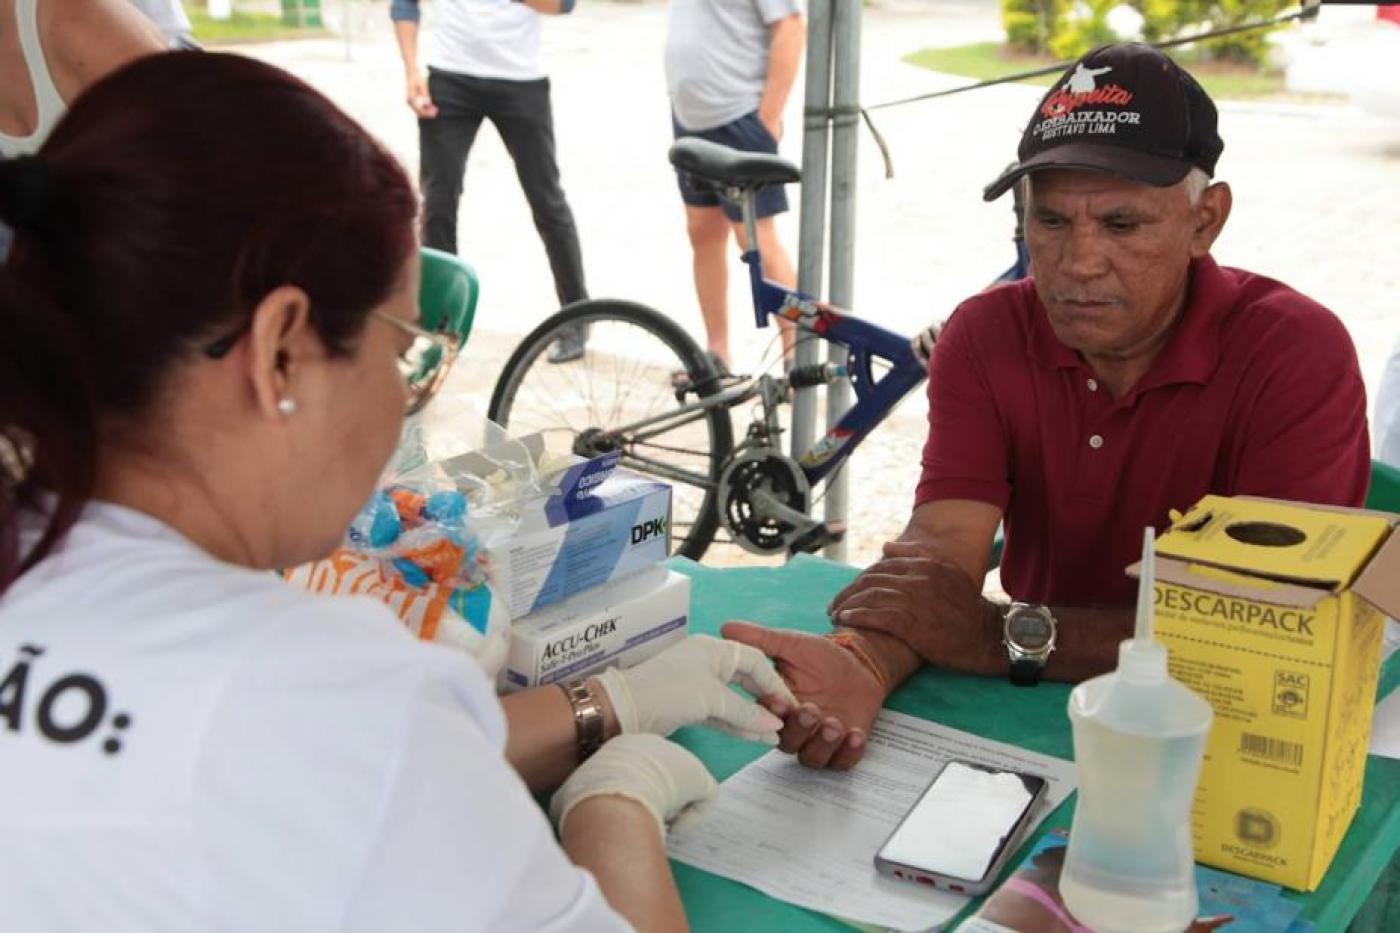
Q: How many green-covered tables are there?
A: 1